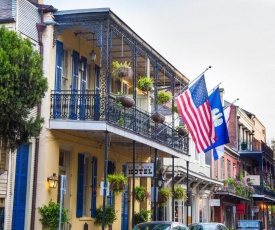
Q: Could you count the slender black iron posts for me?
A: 5